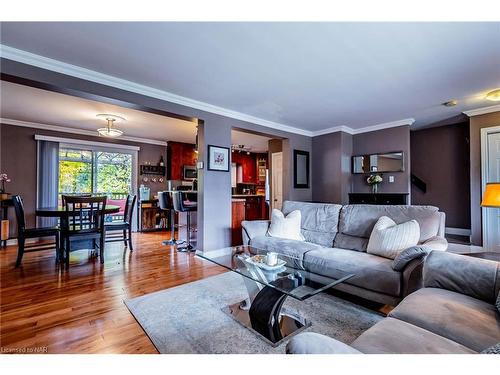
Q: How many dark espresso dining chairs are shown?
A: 4